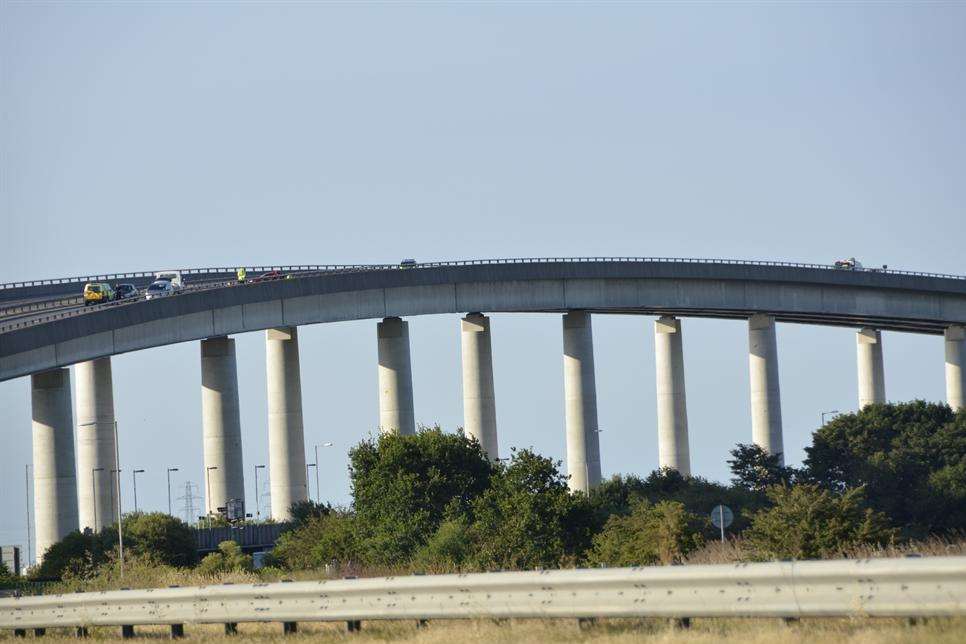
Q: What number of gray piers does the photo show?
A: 11